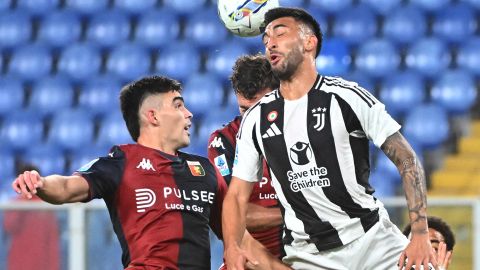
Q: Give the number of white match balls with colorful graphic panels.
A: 1